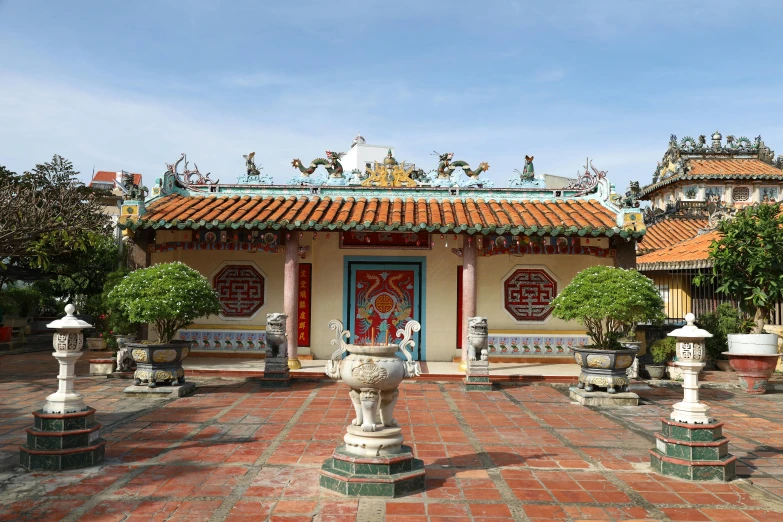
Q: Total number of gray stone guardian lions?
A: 2